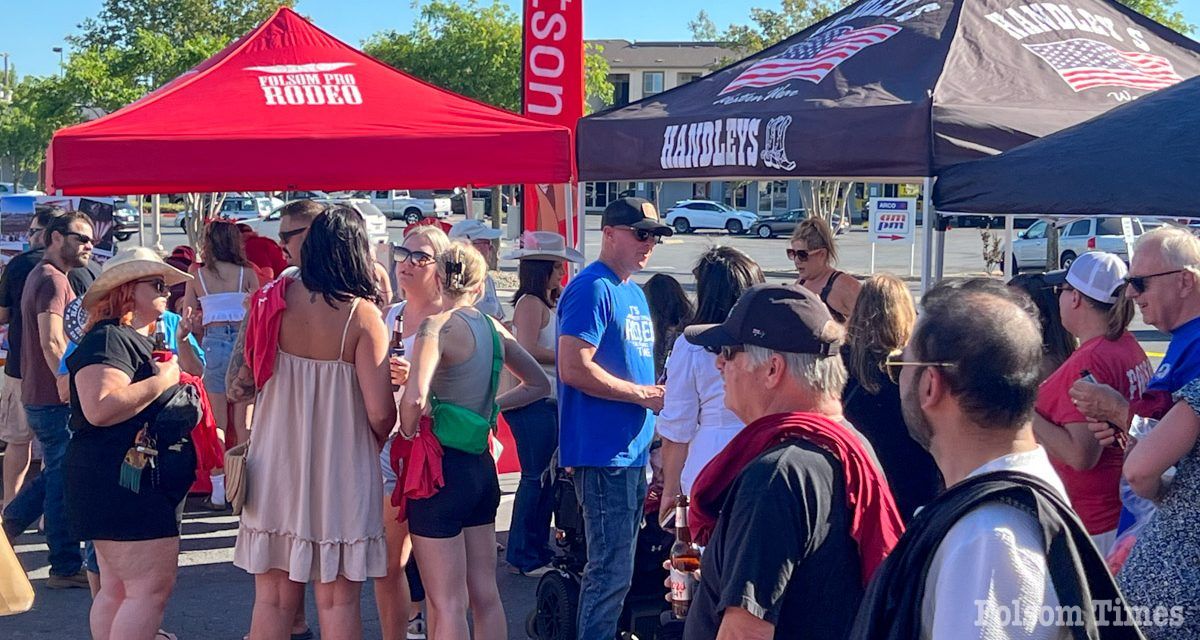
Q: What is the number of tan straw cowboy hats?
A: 1